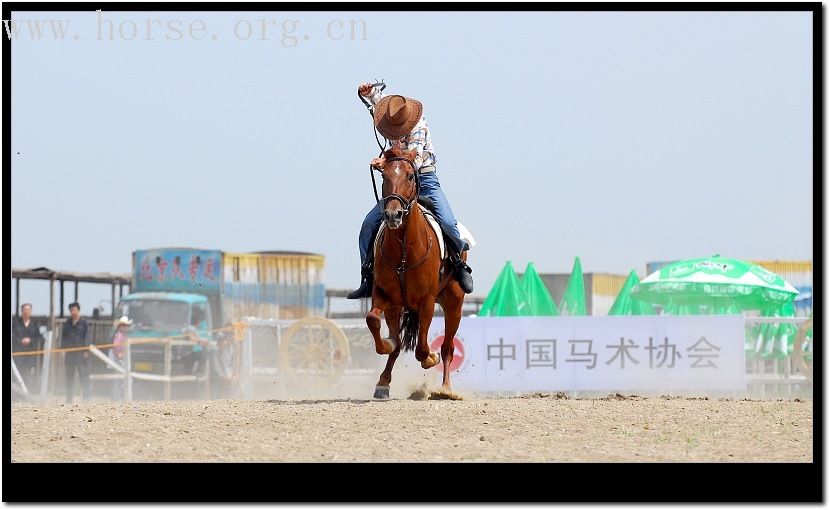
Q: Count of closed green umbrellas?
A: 4